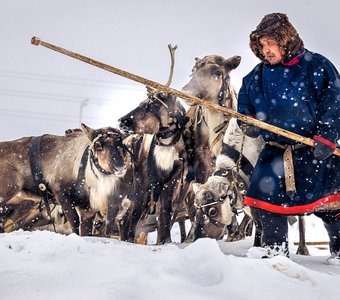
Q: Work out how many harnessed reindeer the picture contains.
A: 4